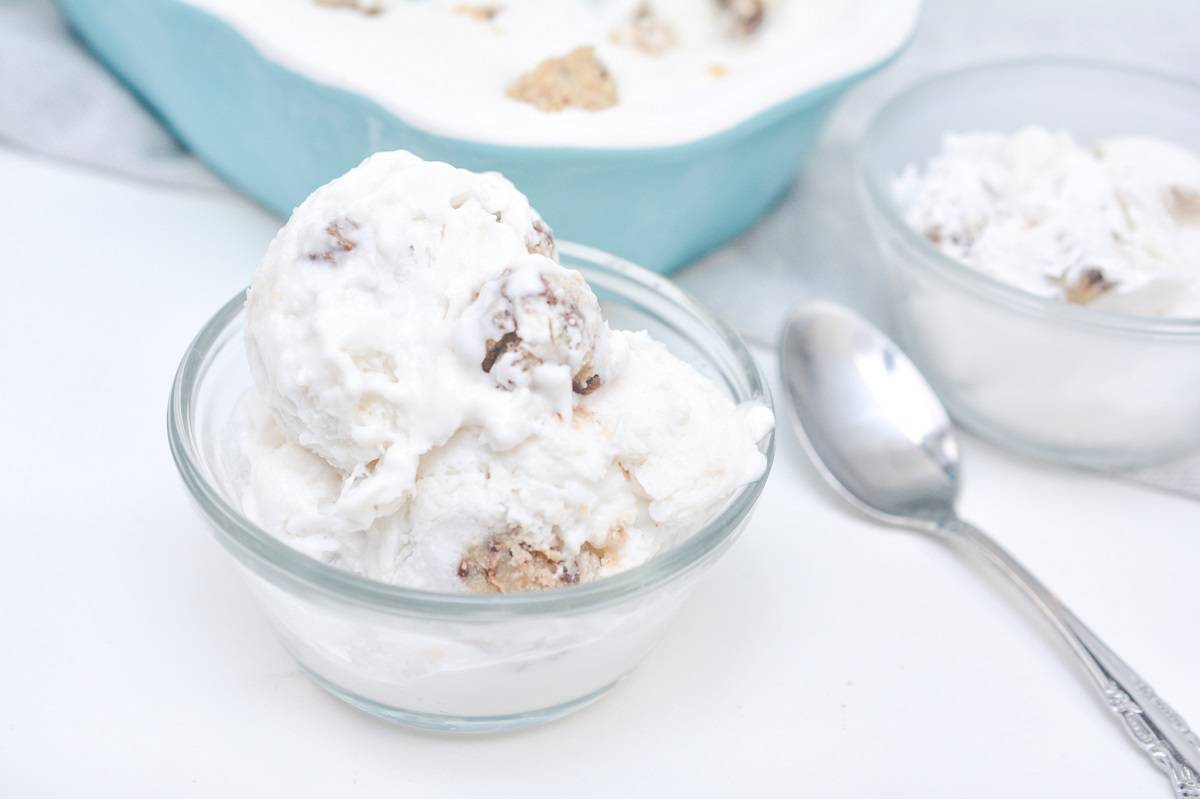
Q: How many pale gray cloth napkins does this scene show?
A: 1